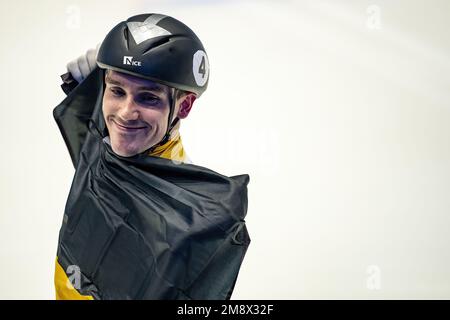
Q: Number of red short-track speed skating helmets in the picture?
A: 0